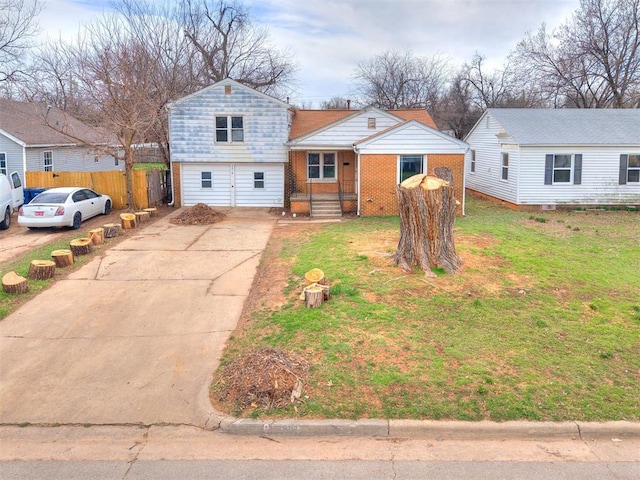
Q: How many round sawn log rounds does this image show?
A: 11